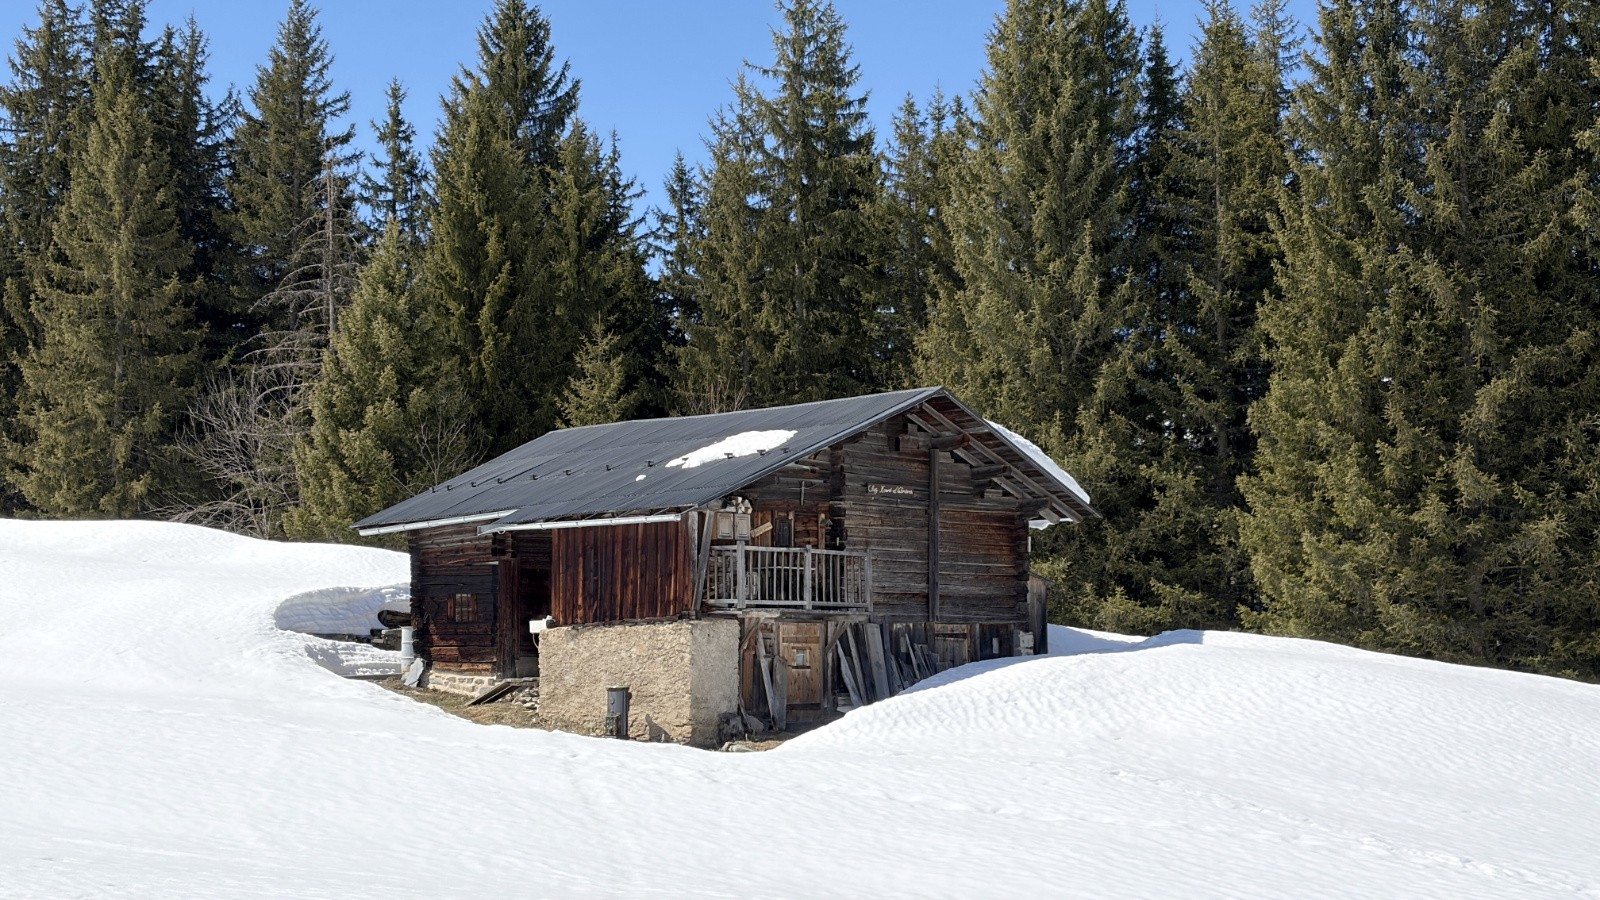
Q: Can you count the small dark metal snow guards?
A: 12